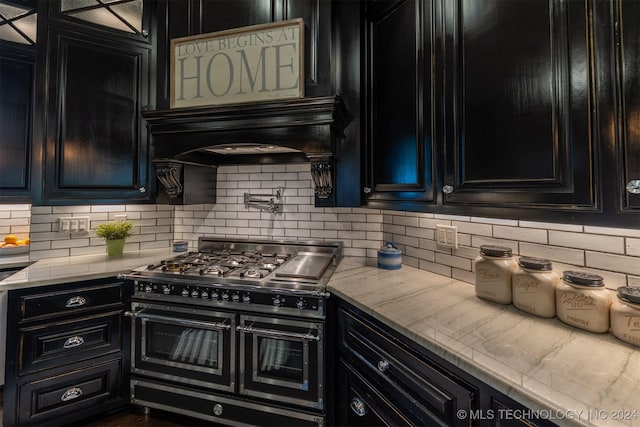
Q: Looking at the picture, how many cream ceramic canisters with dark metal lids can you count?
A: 4